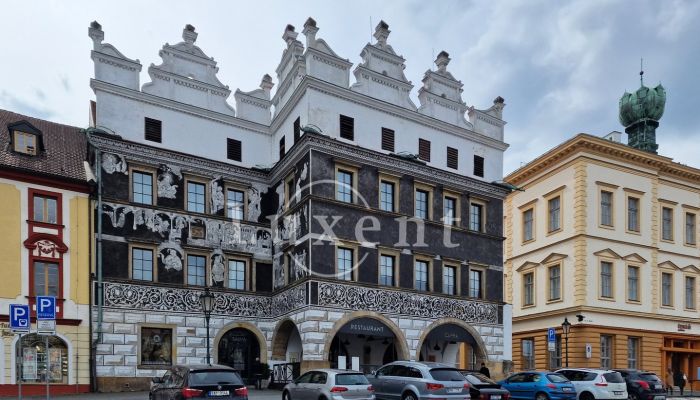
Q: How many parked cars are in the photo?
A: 7